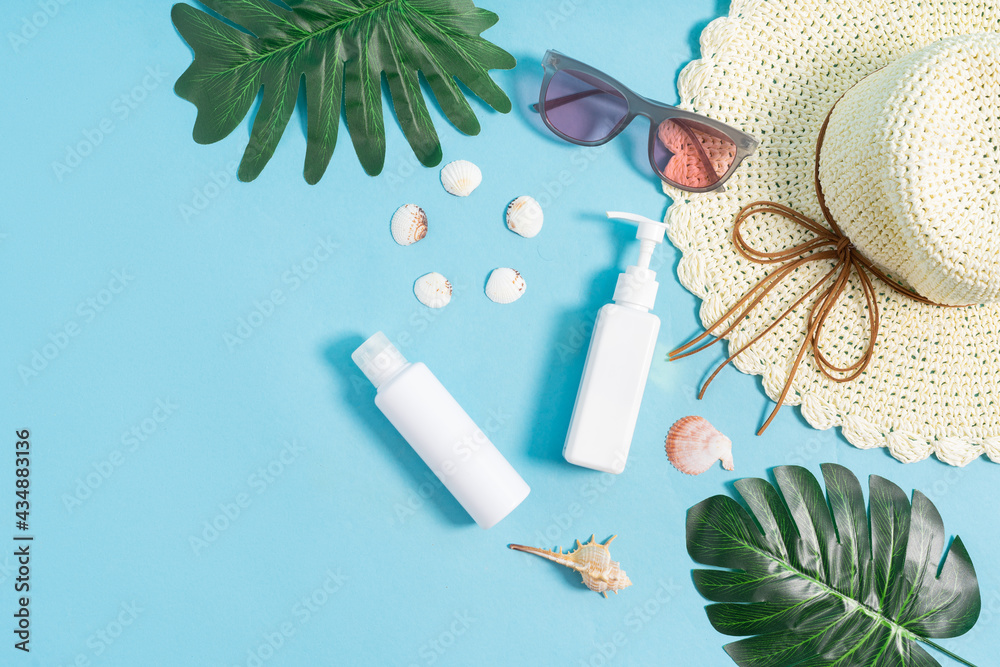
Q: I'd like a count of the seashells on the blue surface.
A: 7